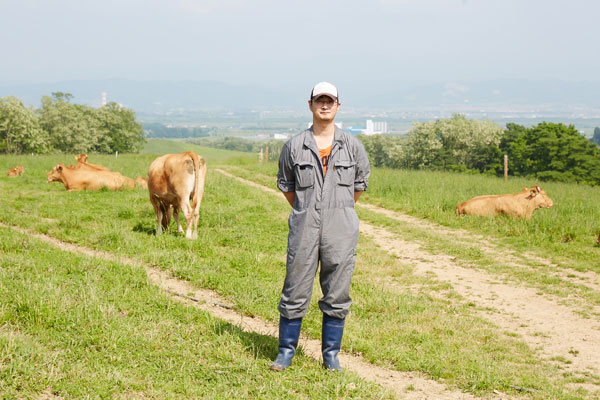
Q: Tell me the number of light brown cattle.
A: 5